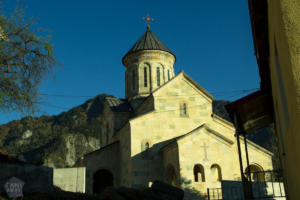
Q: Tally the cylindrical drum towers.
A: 1